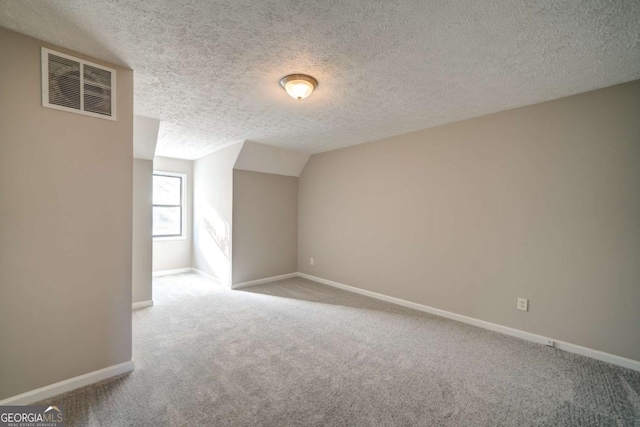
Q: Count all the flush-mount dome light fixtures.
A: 1